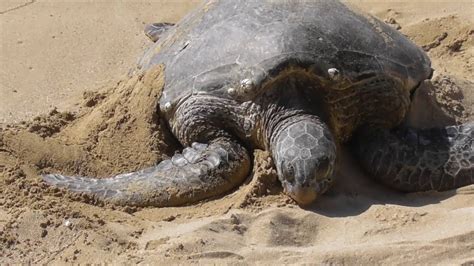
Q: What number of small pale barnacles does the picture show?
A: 4